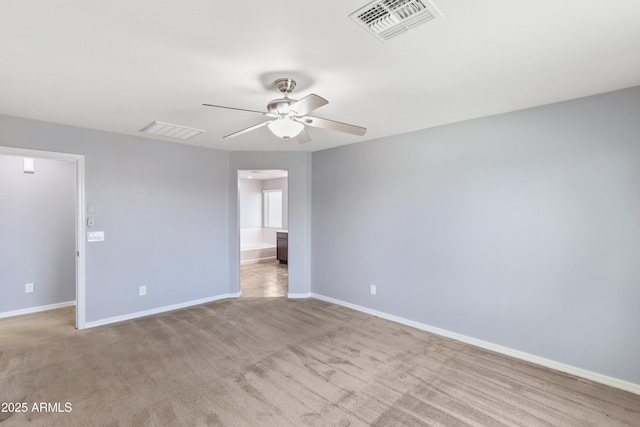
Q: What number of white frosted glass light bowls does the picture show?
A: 1